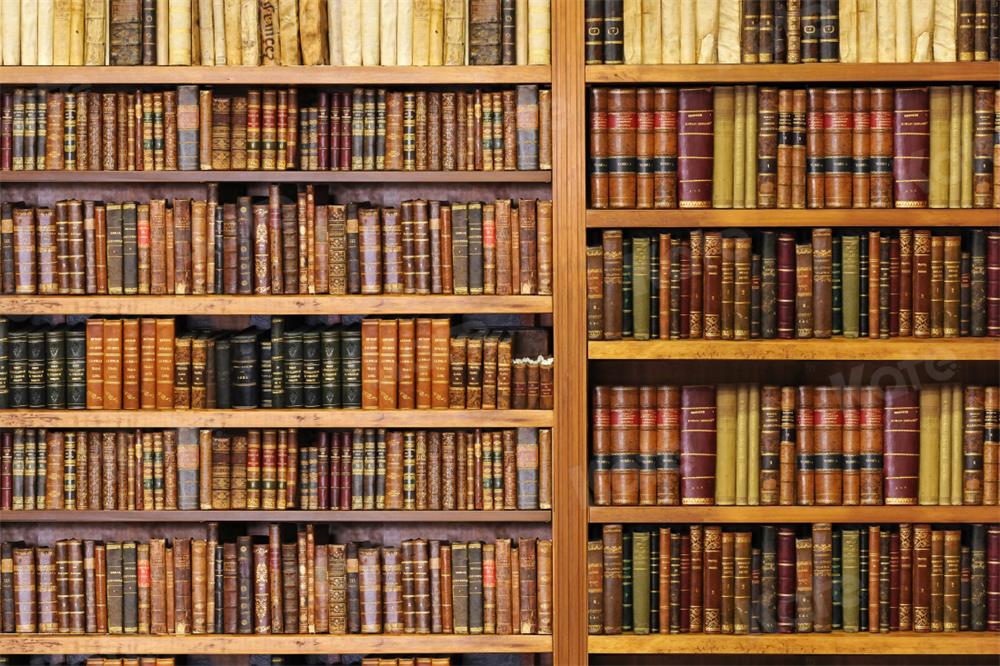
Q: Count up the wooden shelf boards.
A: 11